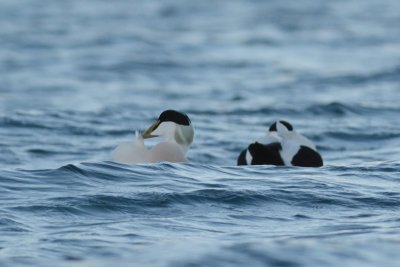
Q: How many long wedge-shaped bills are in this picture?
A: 1